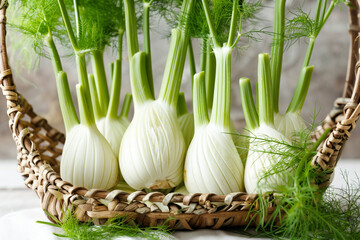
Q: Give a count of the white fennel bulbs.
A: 7